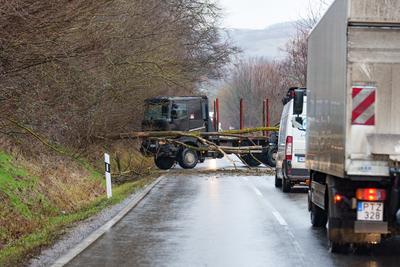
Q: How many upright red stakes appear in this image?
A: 5